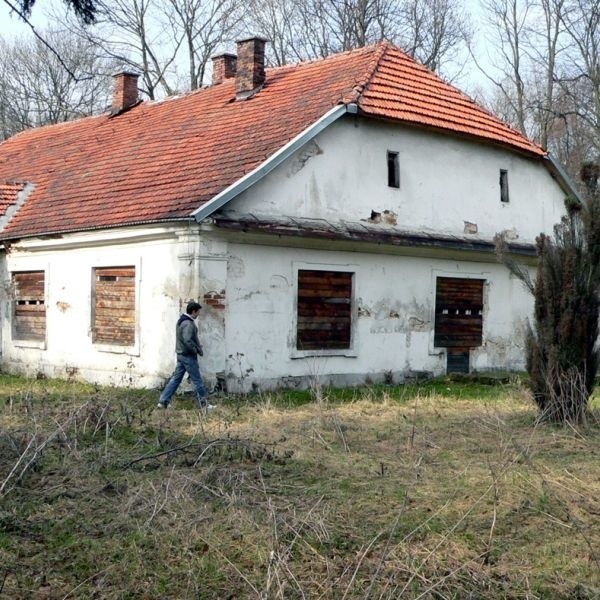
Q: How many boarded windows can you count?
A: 4